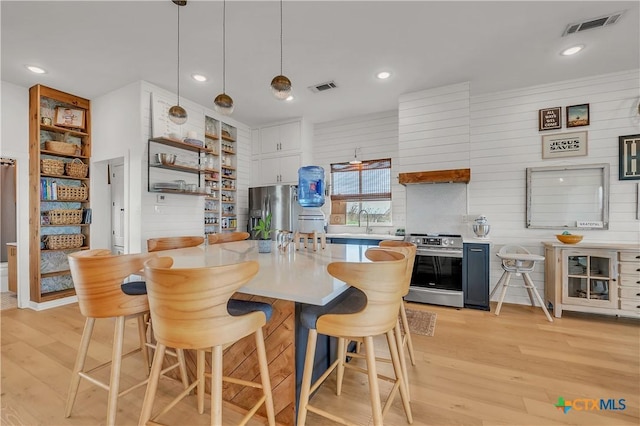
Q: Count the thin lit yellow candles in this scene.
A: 0